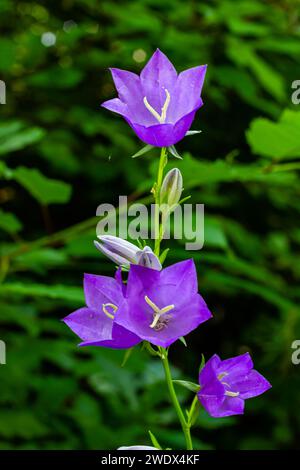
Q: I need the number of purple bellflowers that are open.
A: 4